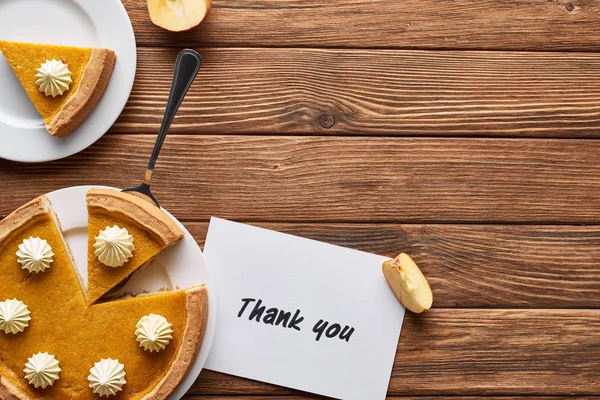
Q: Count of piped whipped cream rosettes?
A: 7